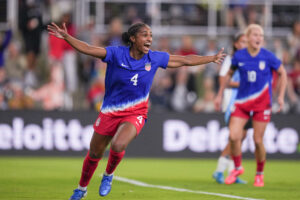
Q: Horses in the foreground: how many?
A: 0